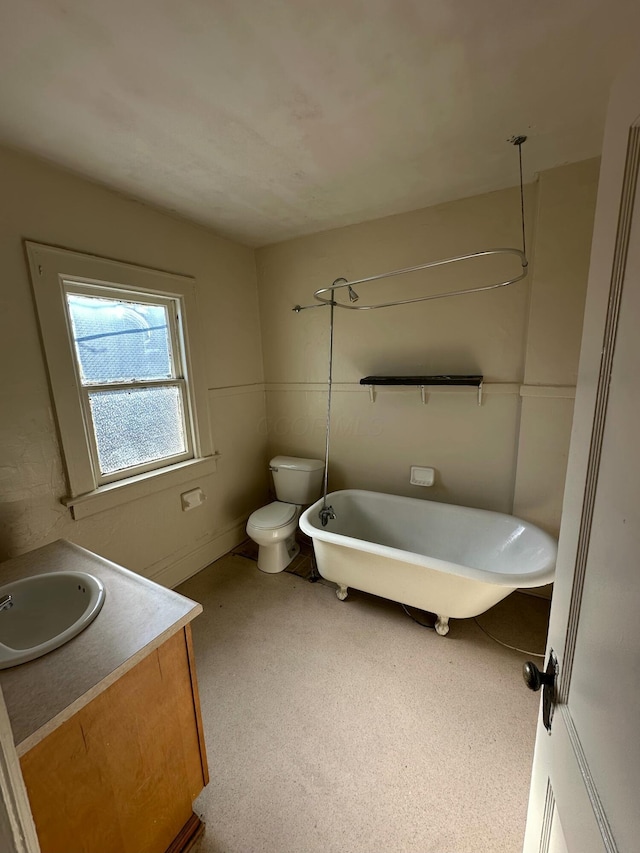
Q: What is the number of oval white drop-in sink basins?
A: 1